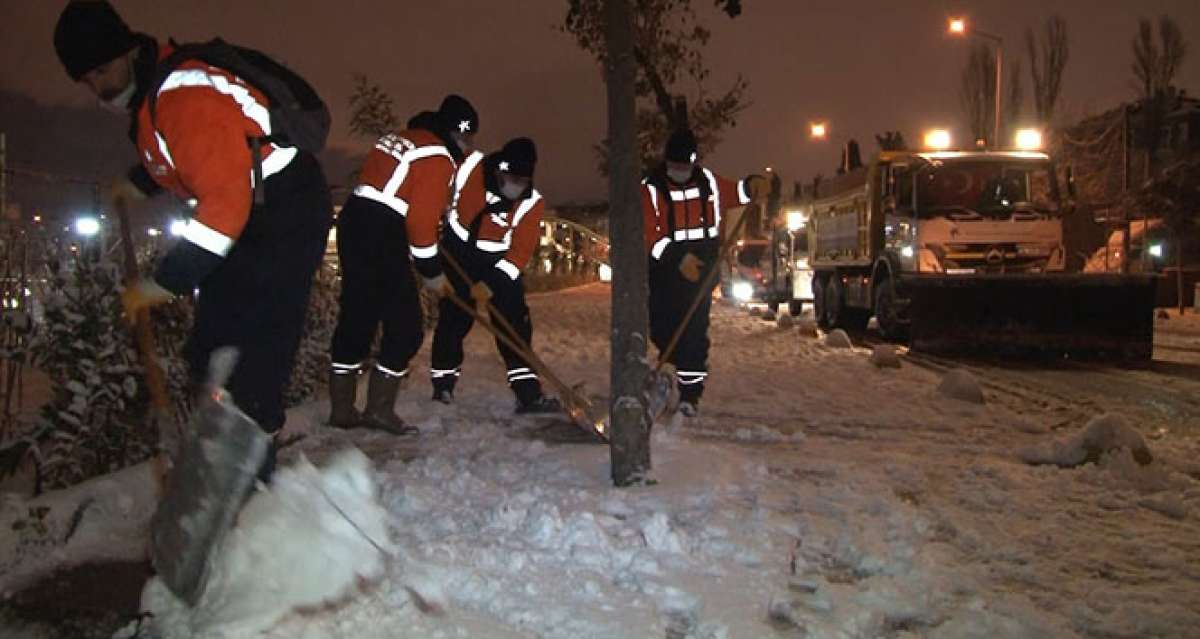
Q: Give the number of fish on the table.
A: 0